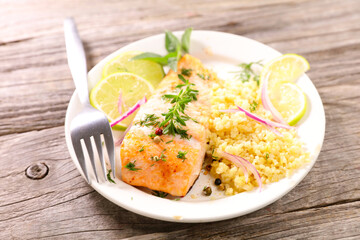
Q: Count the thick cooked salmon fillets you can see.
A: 1